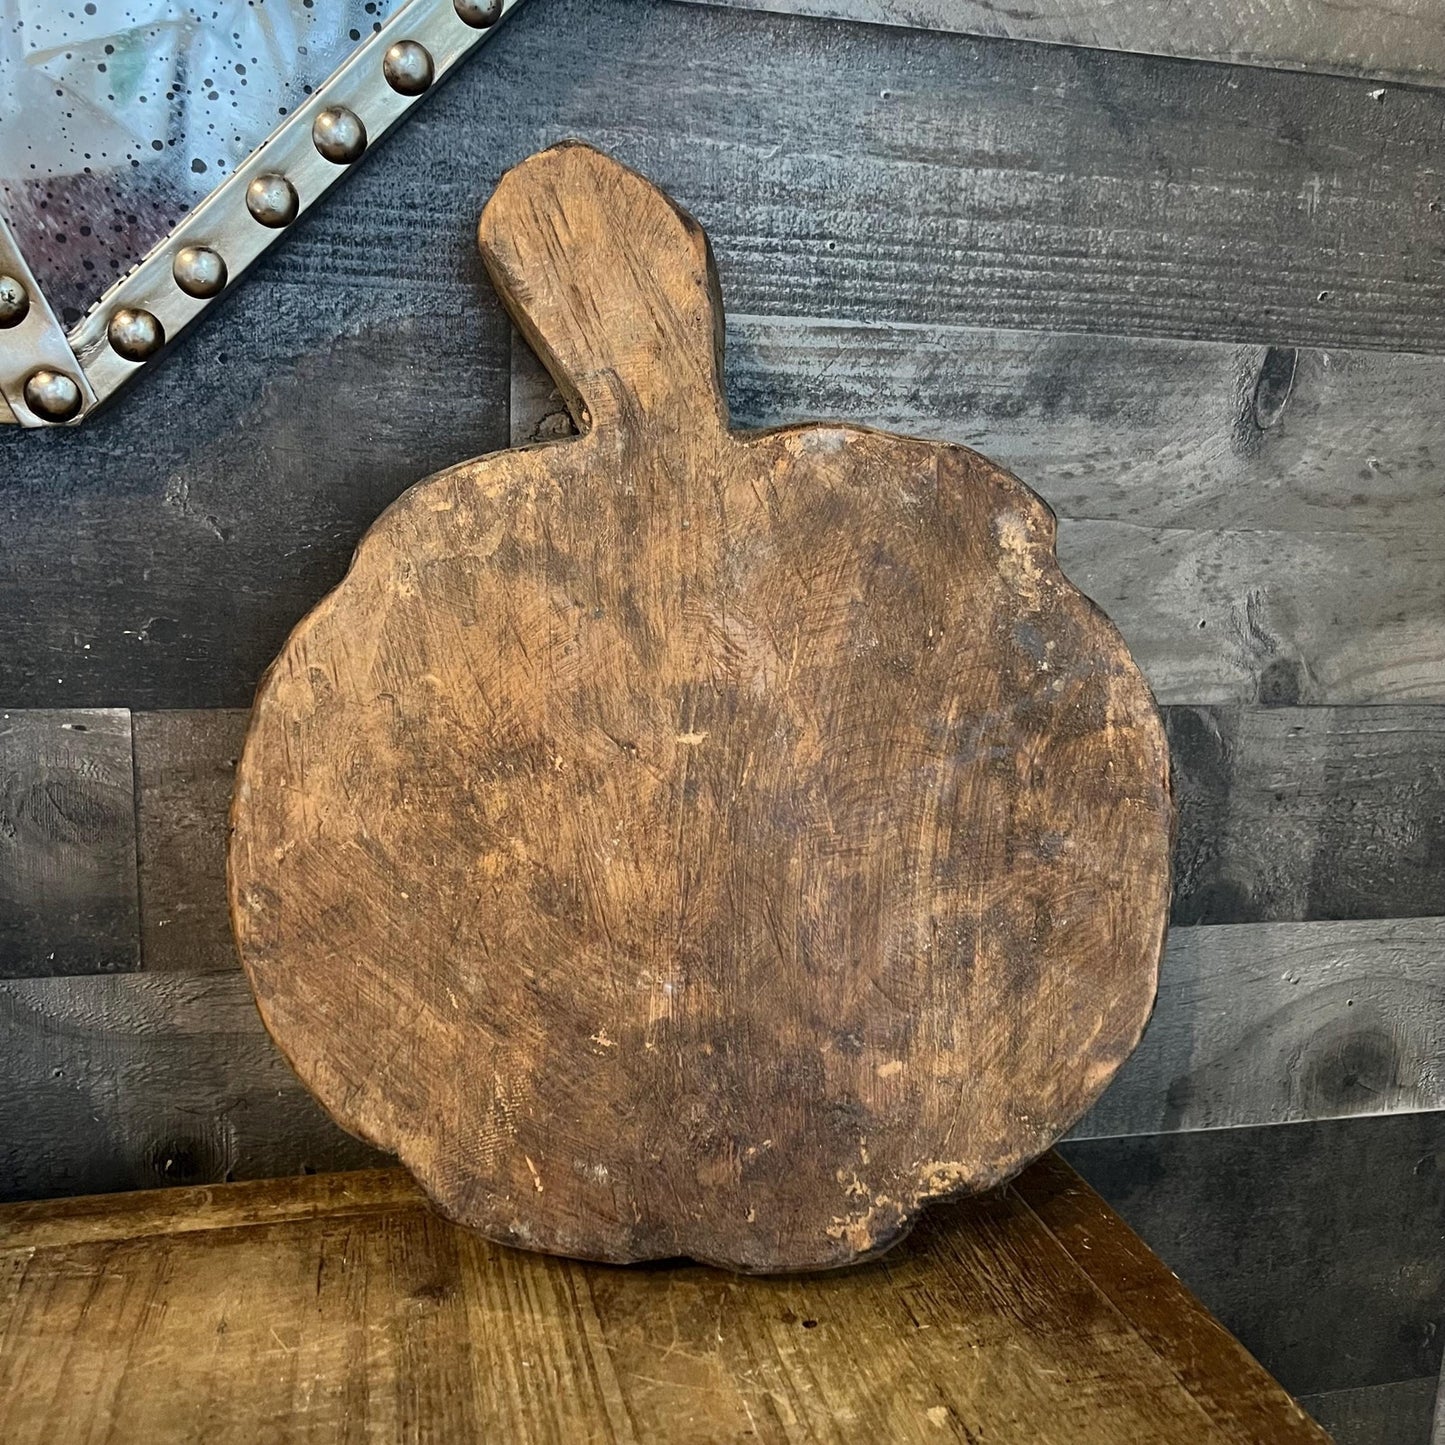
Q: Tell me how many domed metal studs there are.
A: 8